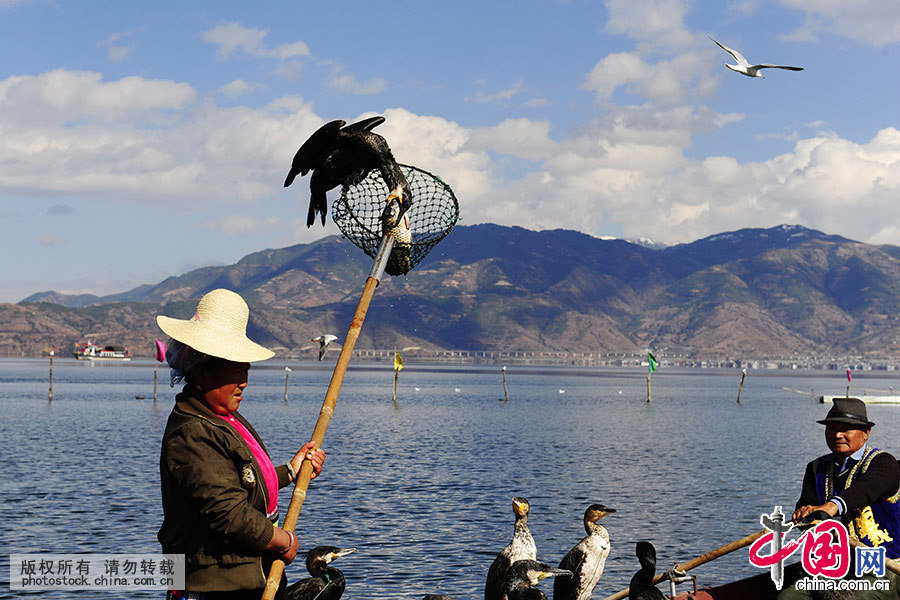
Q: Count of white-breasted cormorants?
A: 2